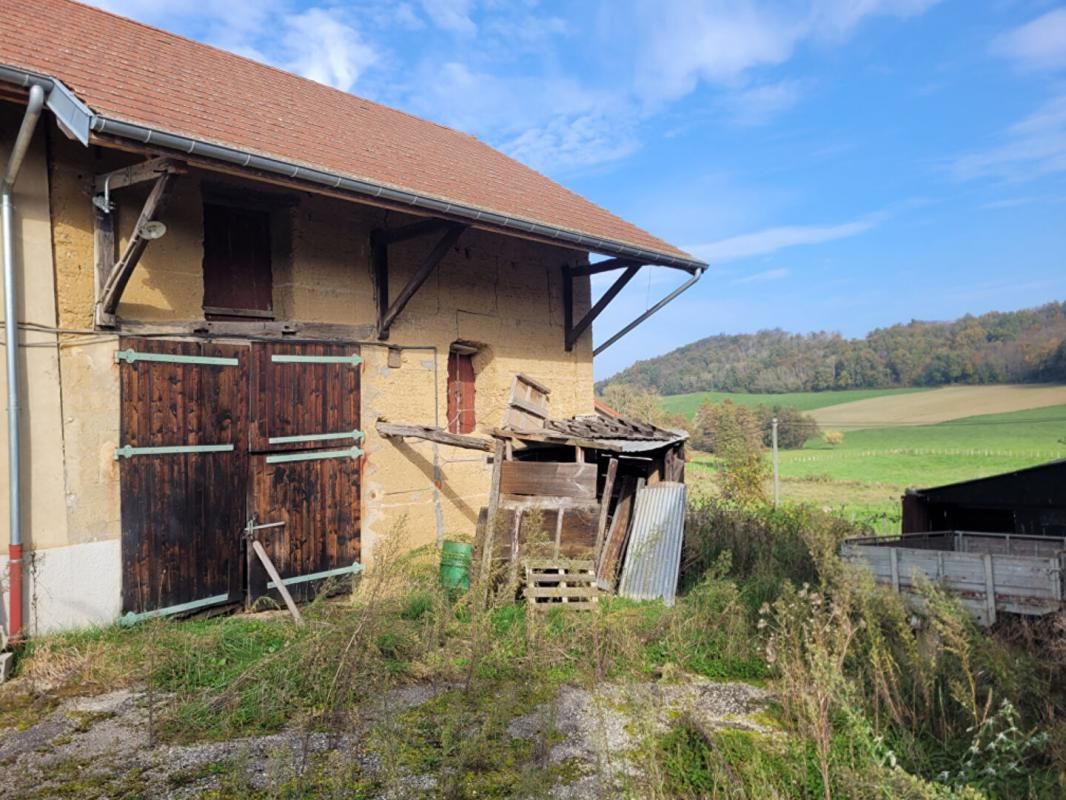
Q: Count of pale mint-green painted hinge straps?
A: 7